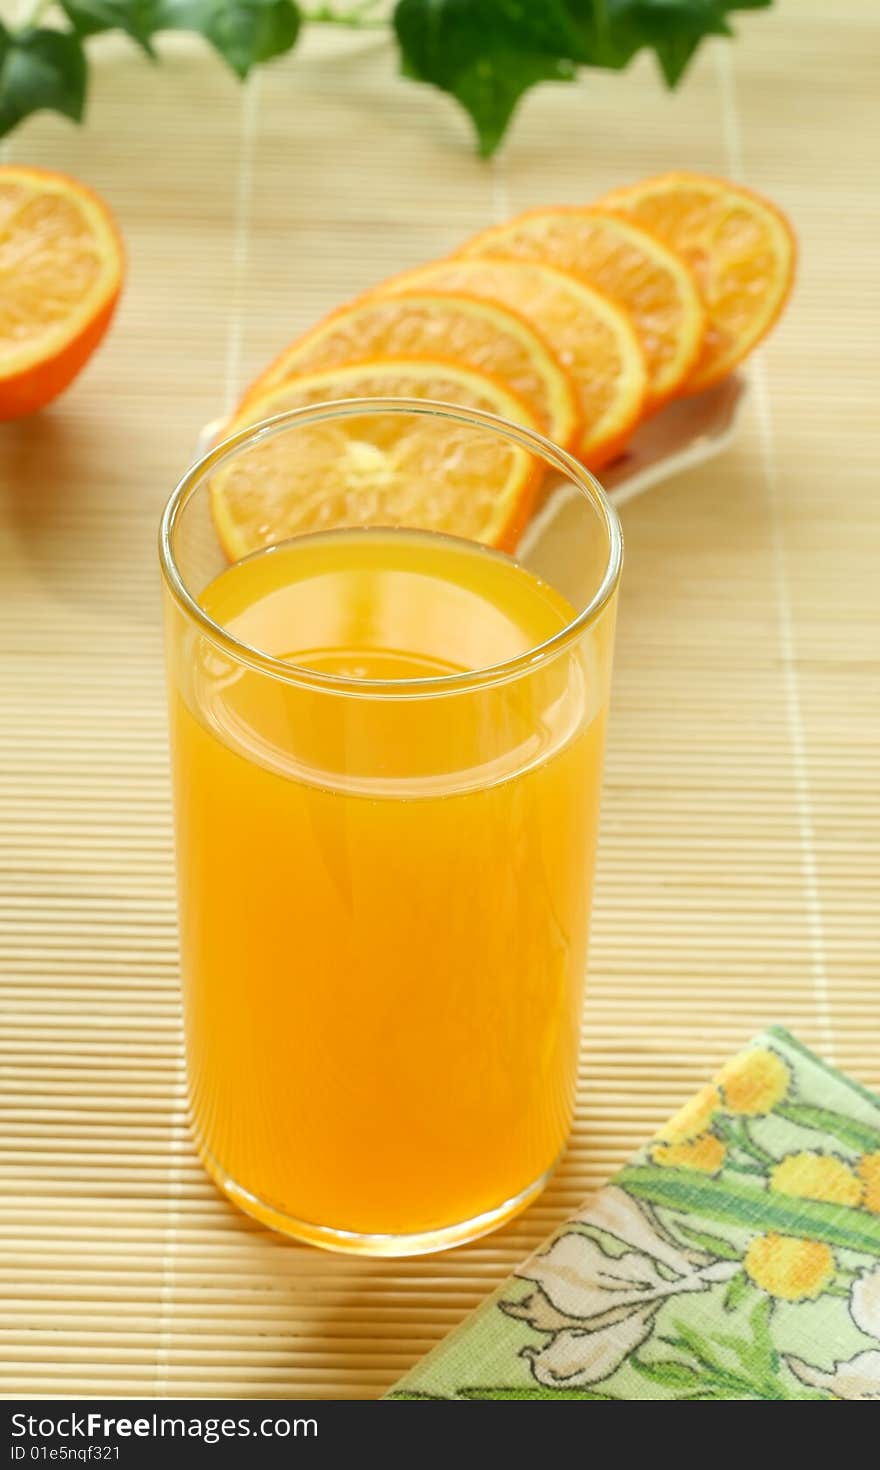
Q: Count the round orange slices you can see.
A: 5